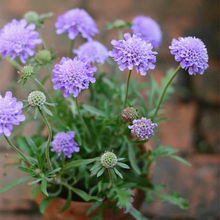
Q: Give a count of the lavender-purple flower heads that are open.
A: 10